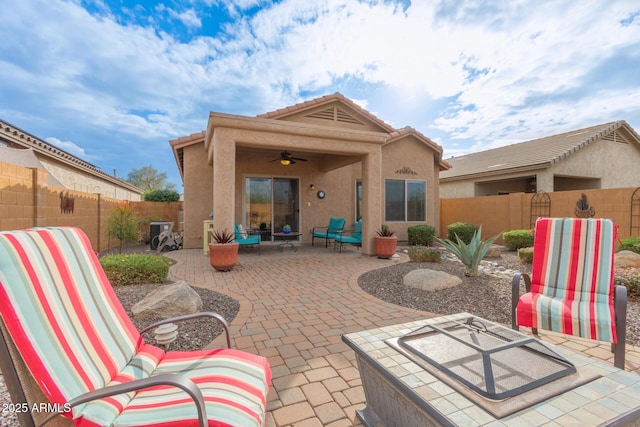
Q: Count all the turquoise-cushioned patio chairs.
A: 3